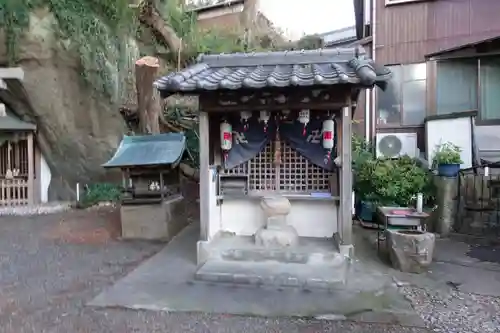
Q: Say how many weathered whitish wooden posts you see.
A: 2